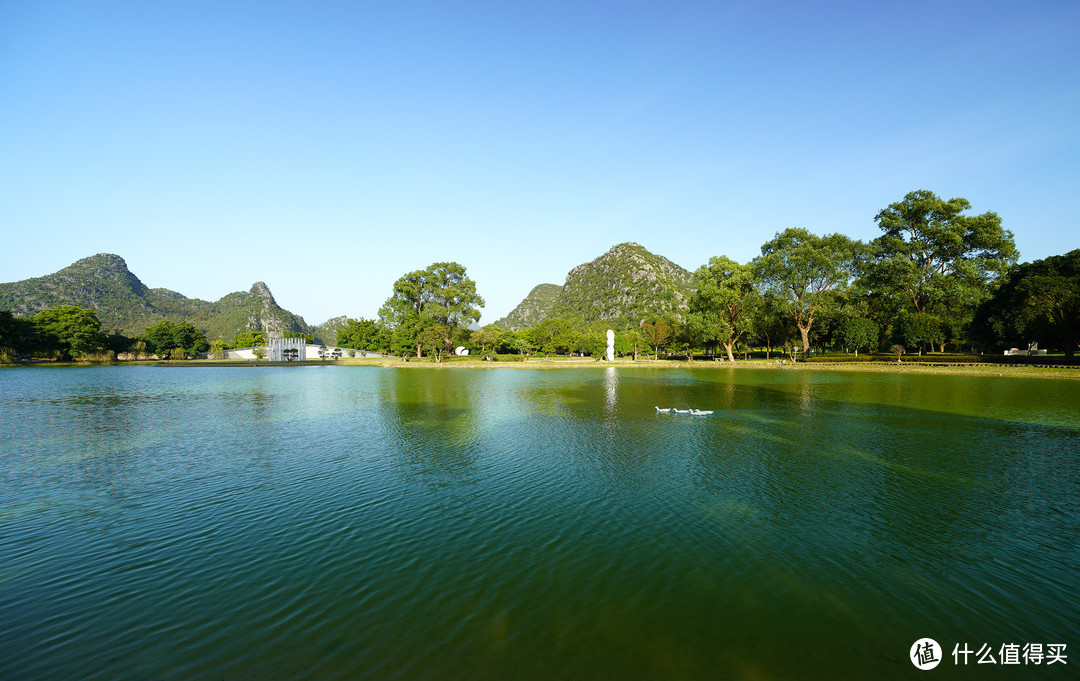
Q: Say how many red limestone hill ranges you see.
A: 0